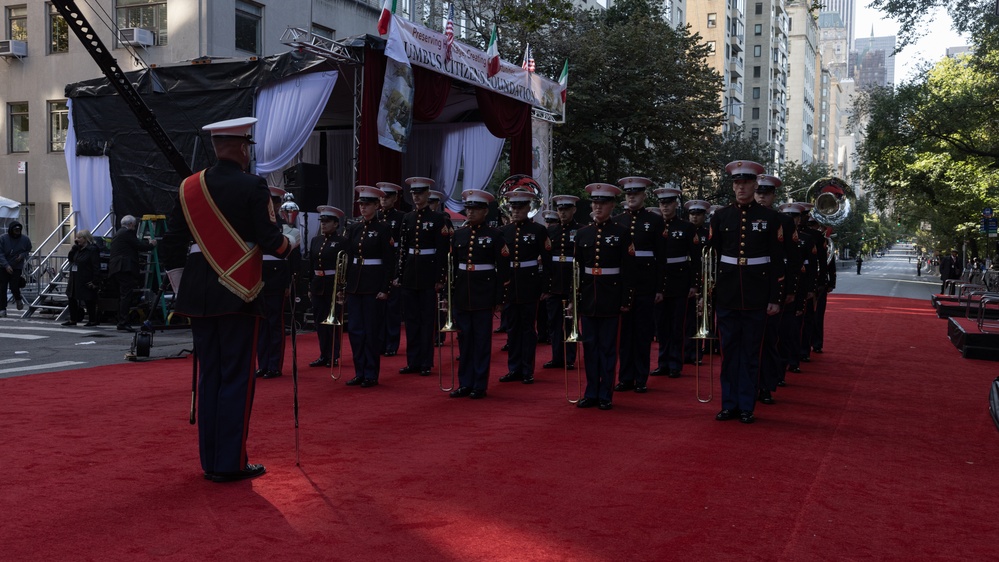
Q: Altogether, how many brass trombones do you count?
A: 4